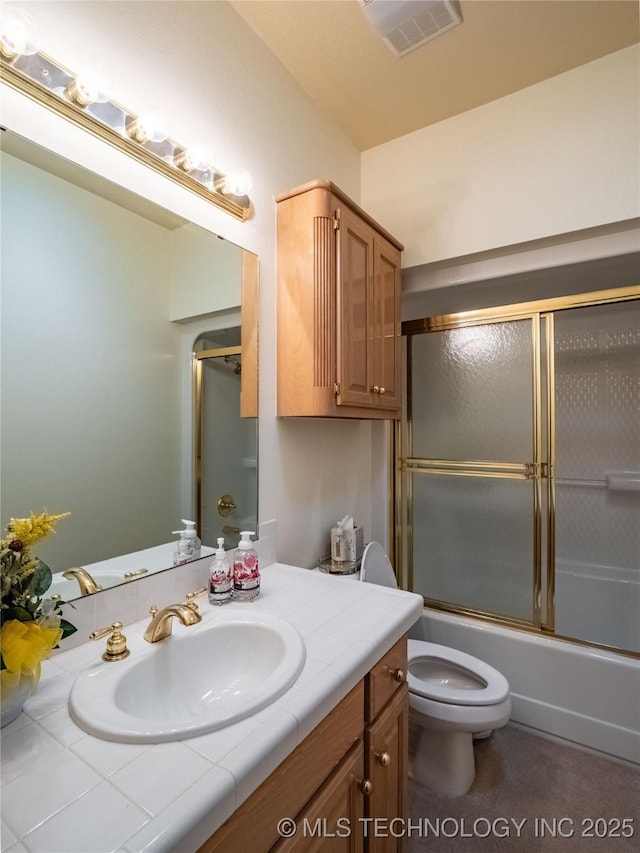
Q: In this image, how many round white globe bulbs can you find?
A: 5